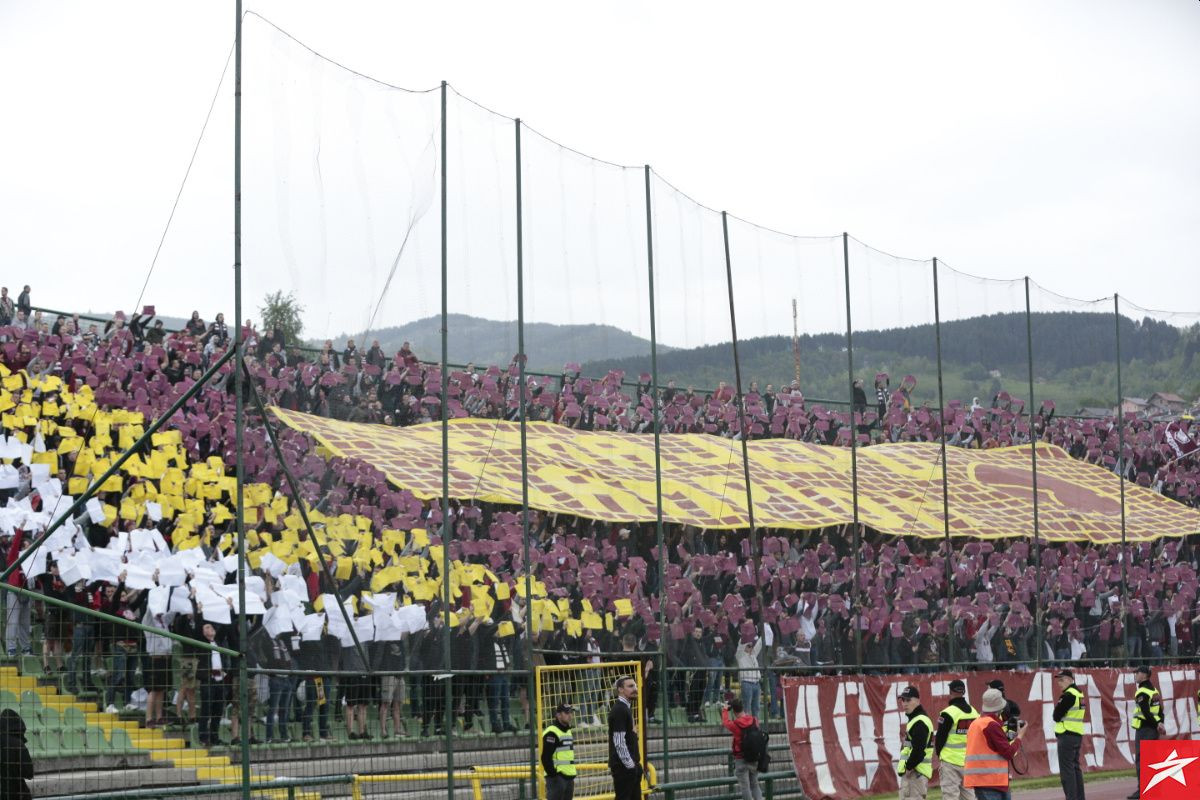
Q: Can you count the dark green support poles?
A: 9